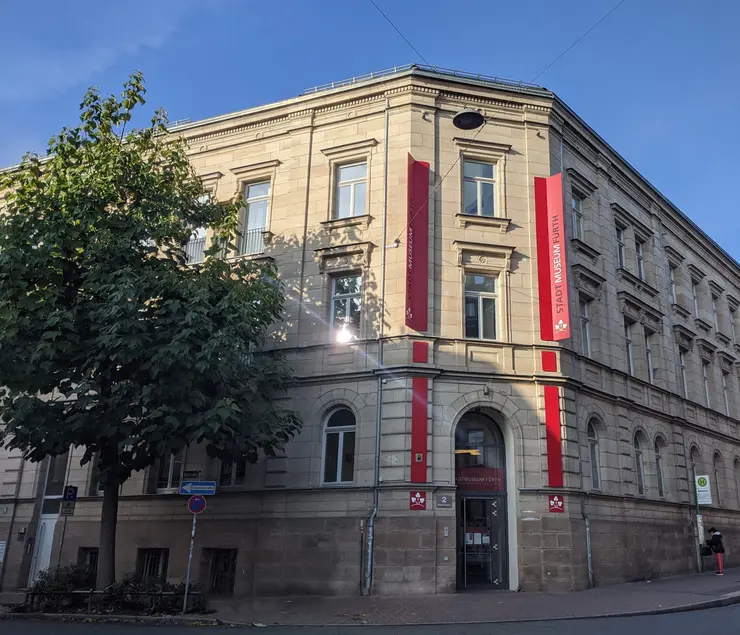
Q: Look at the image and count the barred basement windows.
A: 3